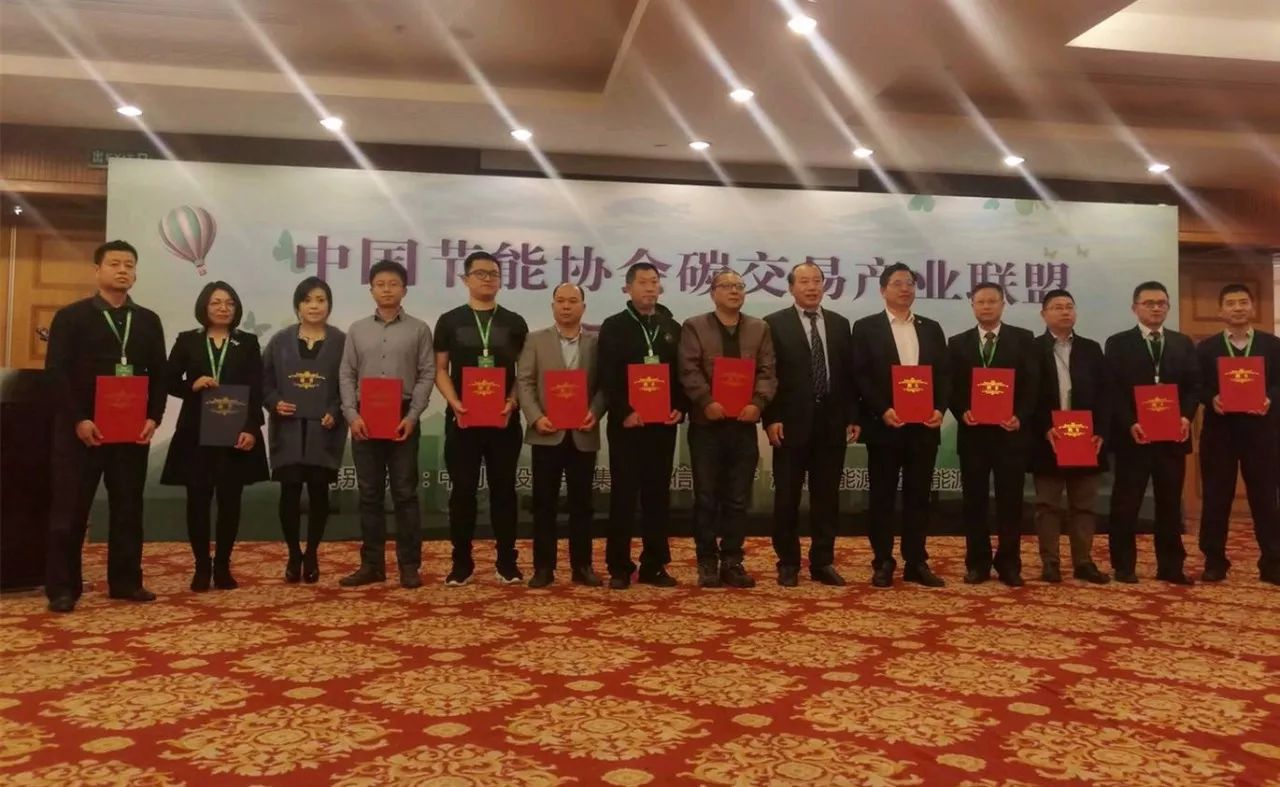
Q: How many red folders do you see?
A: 11